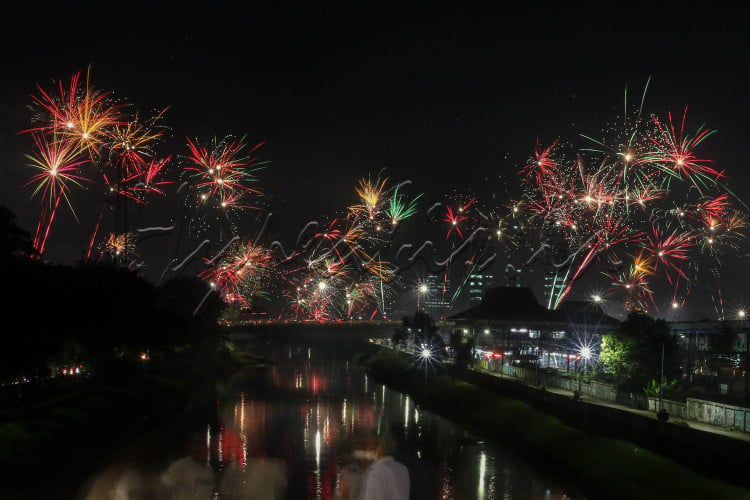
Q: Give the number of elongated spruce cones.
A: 0